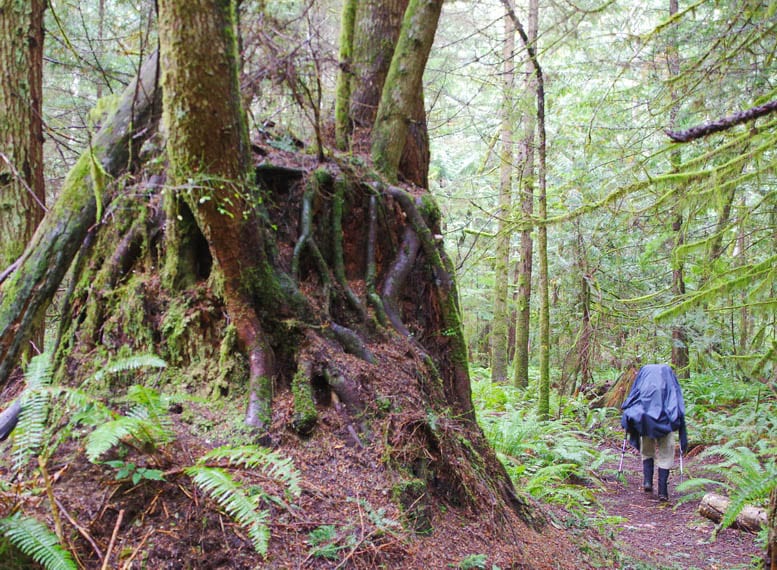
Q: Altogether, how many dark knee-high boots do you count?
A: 2